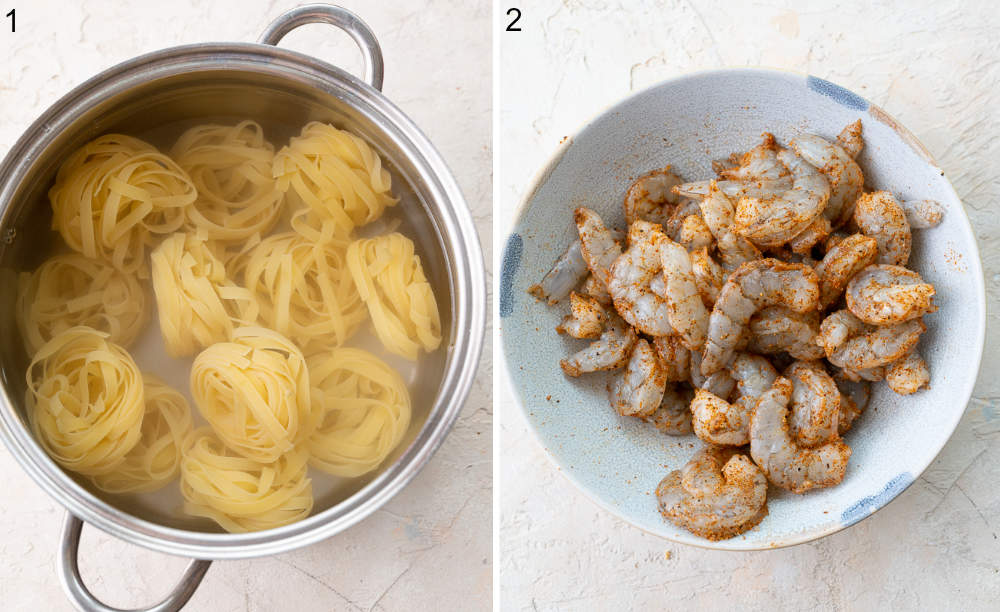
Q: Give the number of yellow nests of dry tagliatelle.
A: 12